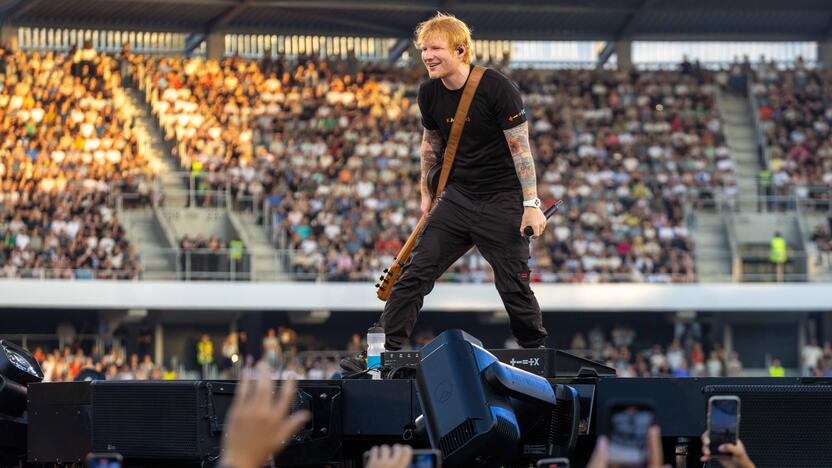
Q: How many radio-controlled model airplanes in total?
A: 0